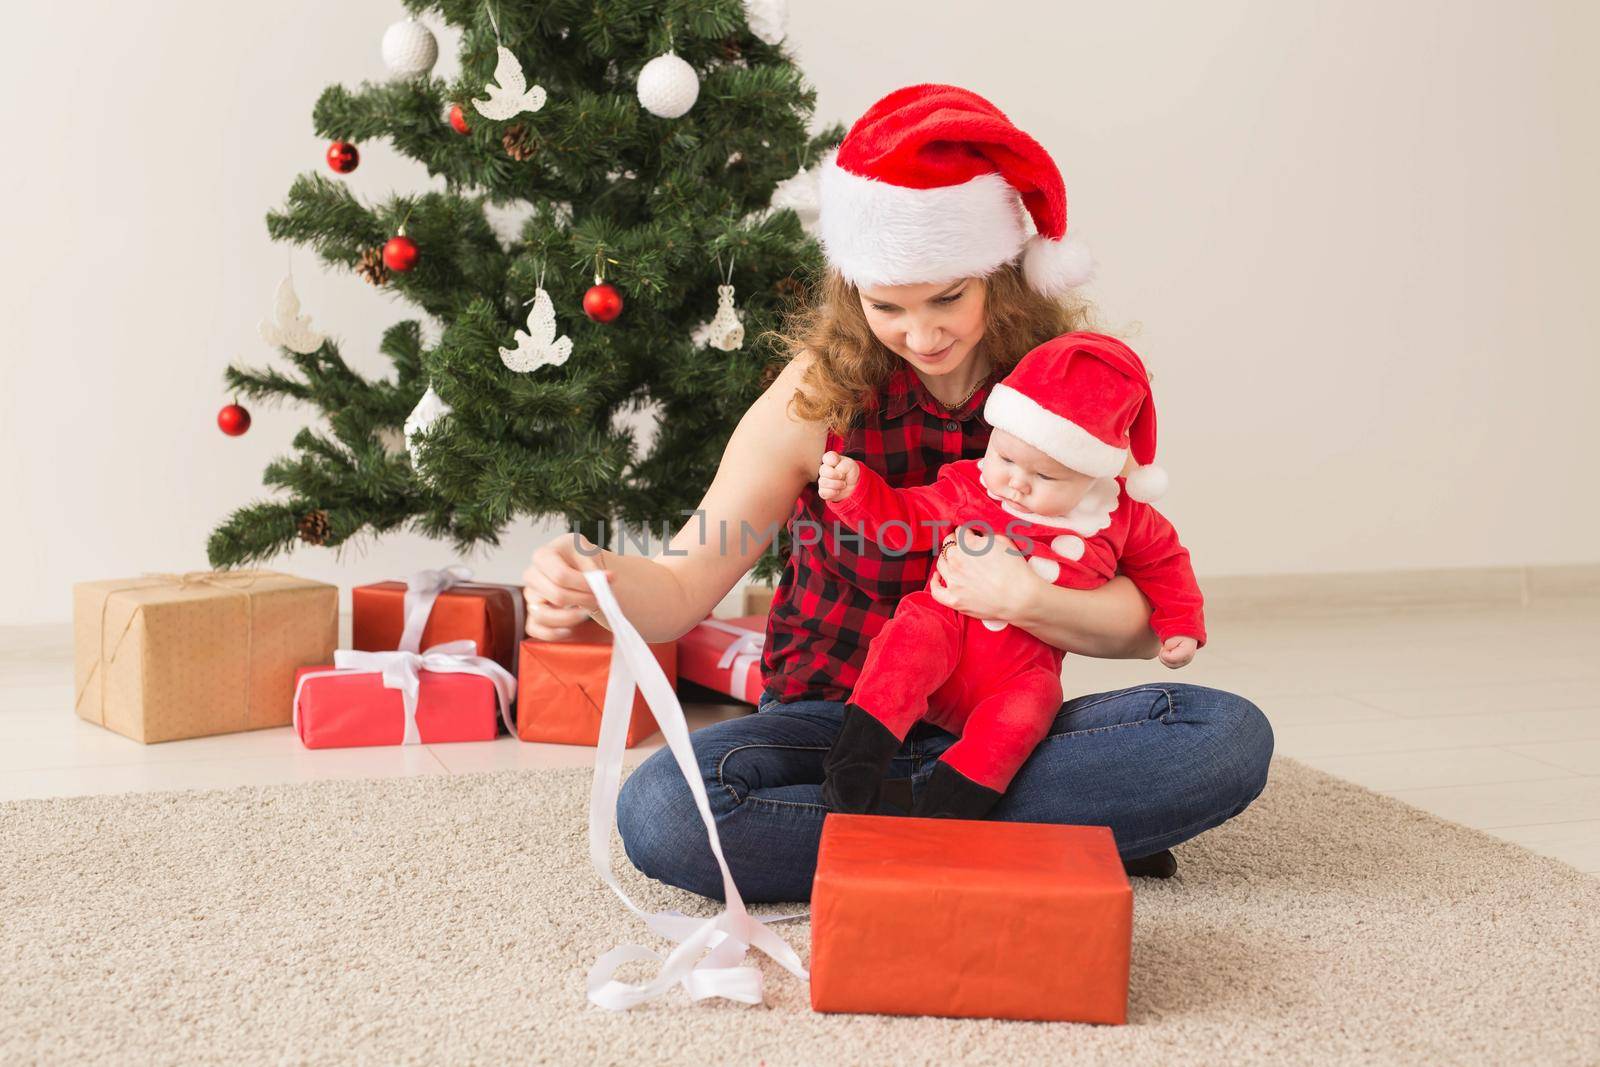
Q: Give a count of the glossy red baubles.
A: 5